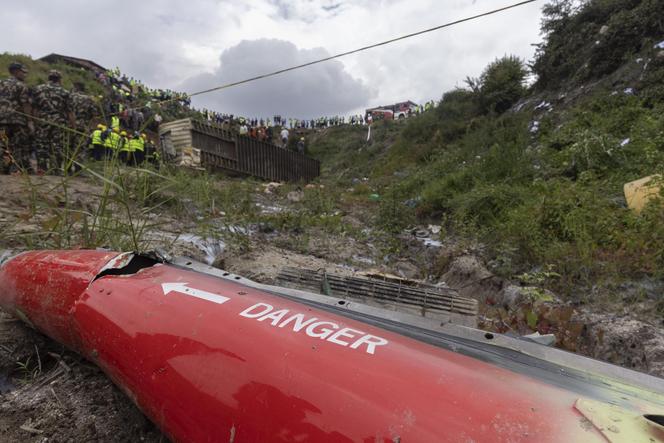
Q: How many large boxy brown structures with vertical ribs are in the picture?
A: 1